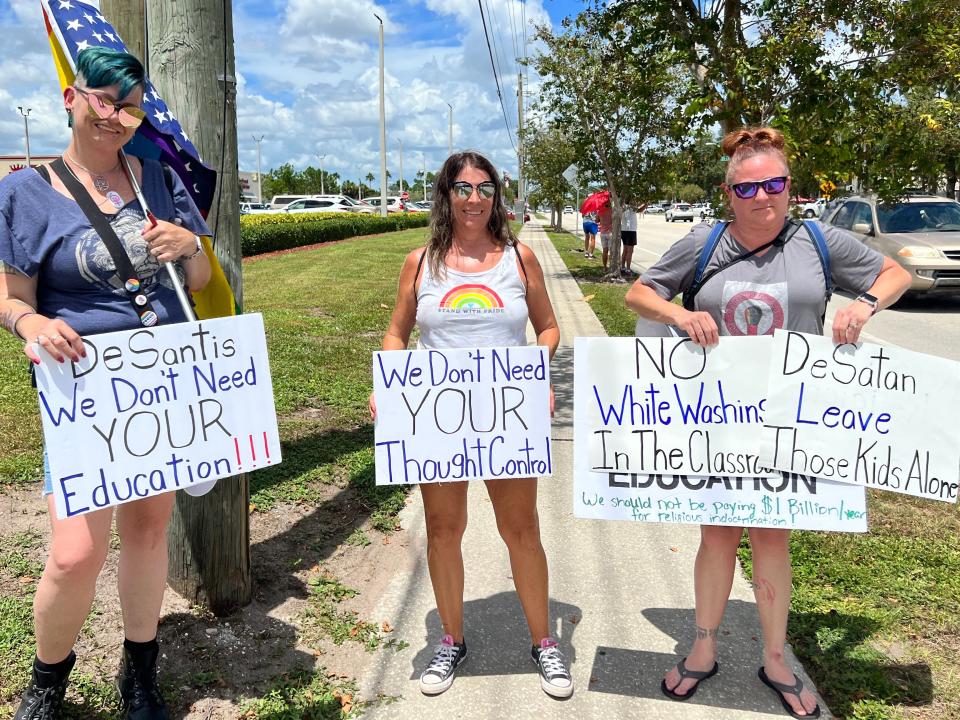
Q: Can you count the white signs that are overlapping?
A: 3